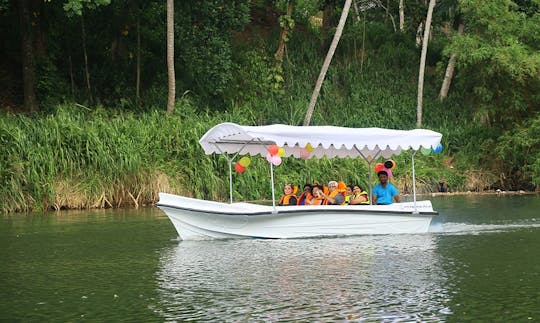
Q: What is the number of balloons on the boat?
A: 14